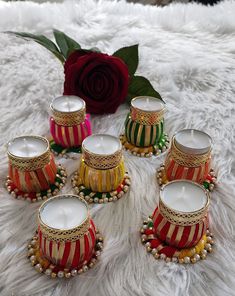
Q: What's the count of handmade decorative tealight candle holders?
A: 7